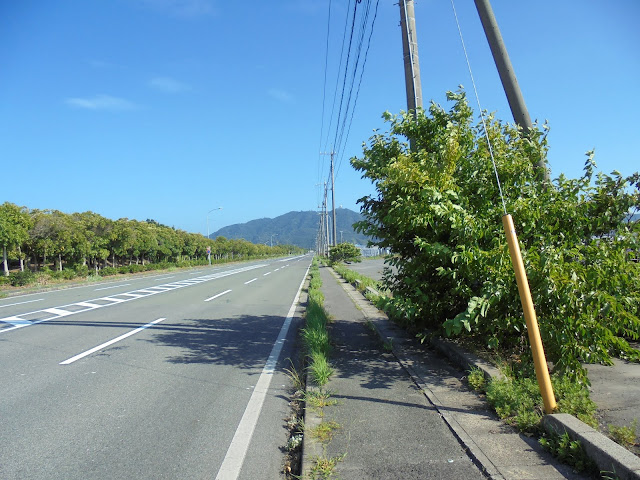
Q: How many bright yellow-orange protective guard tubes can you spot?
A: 1